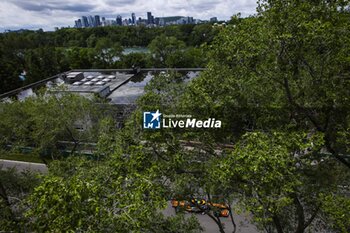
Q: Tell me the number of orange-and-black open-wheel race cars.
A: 1